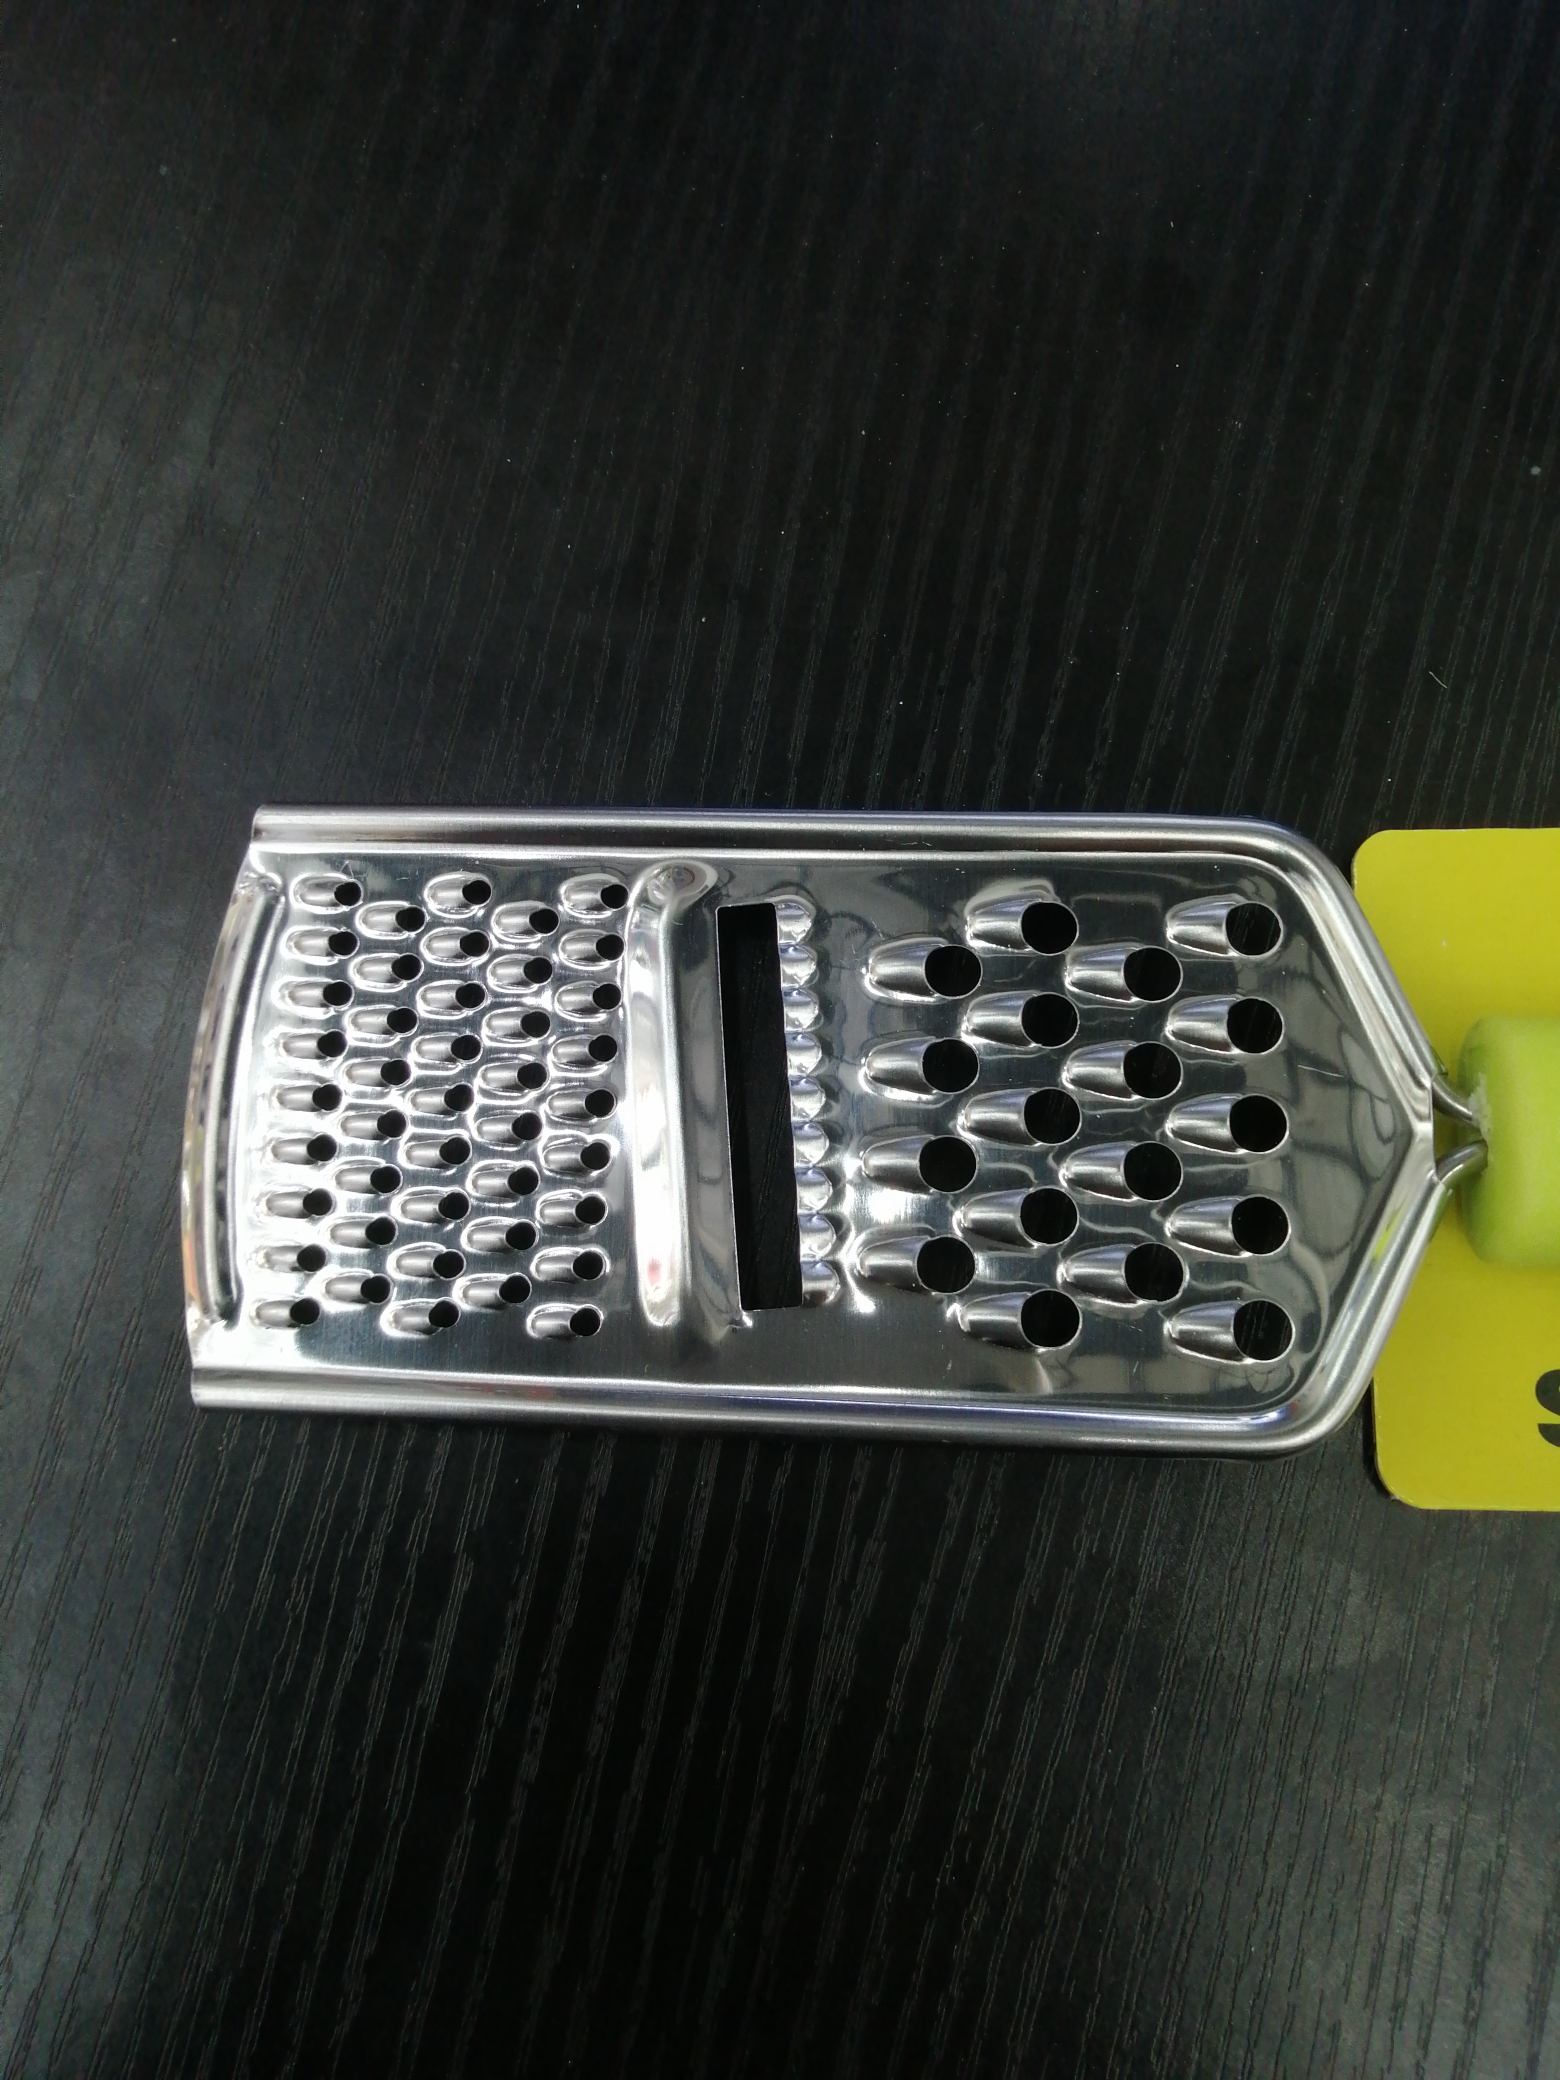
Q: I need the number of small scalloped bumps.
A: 9